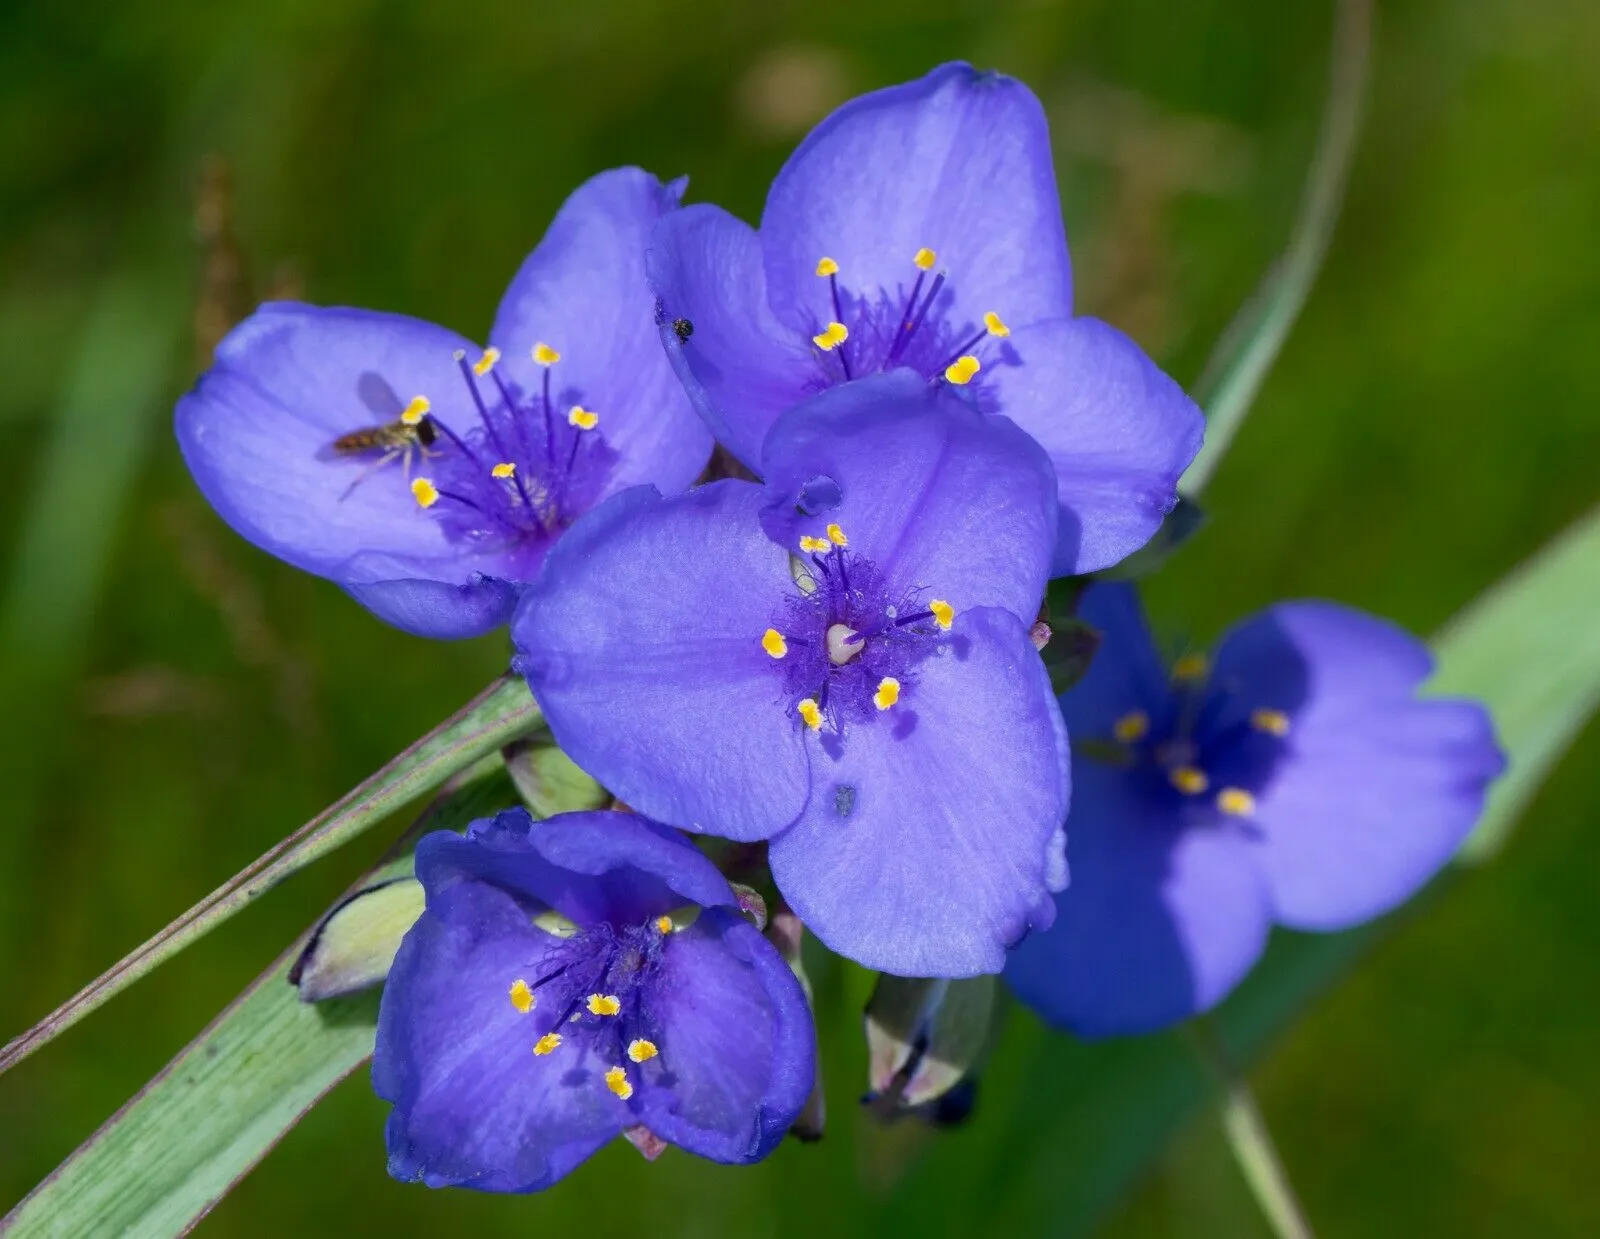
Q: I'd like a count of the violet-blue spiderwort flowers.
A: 5